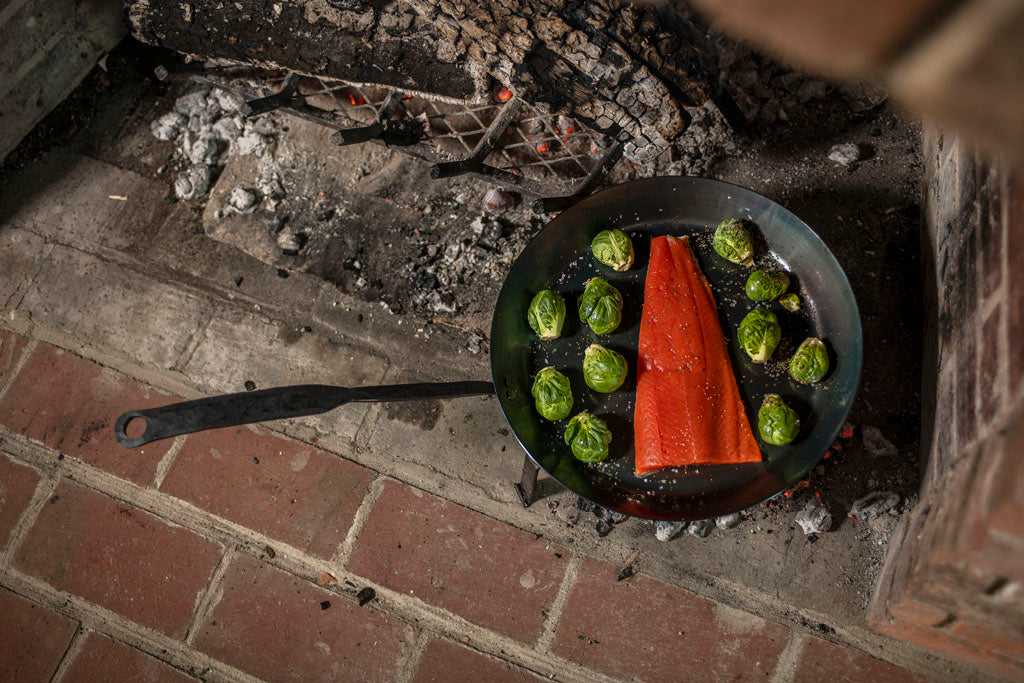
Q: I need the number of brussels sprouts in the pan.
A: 12